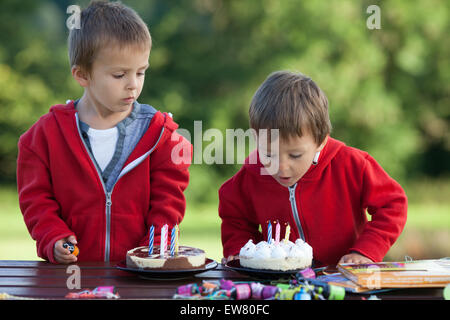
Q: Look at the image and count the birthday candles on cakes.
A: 8